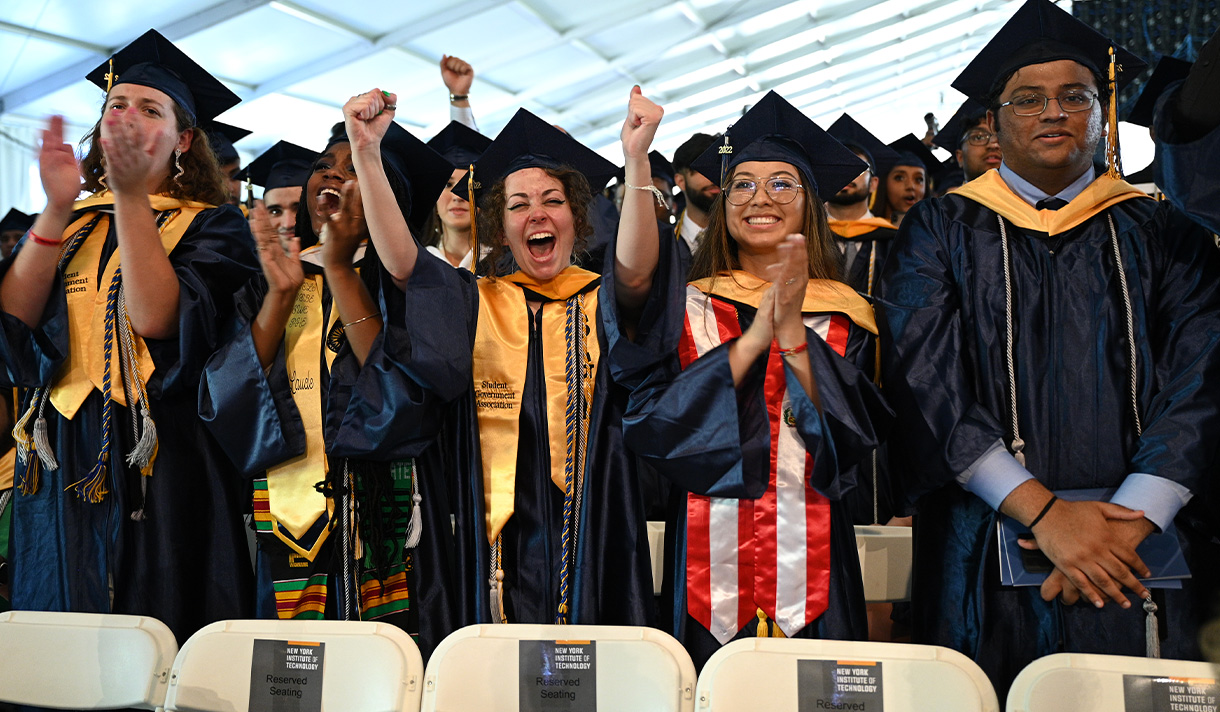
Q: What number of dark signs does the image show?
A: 4